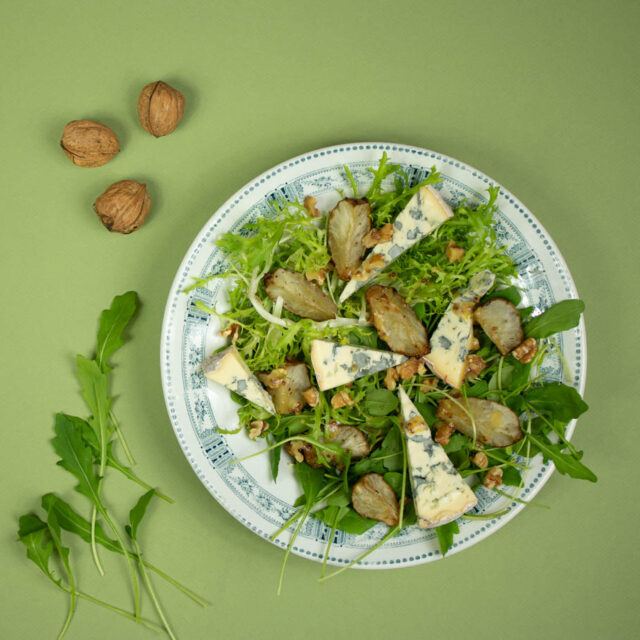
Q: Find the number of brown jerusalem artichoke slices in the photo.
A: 8